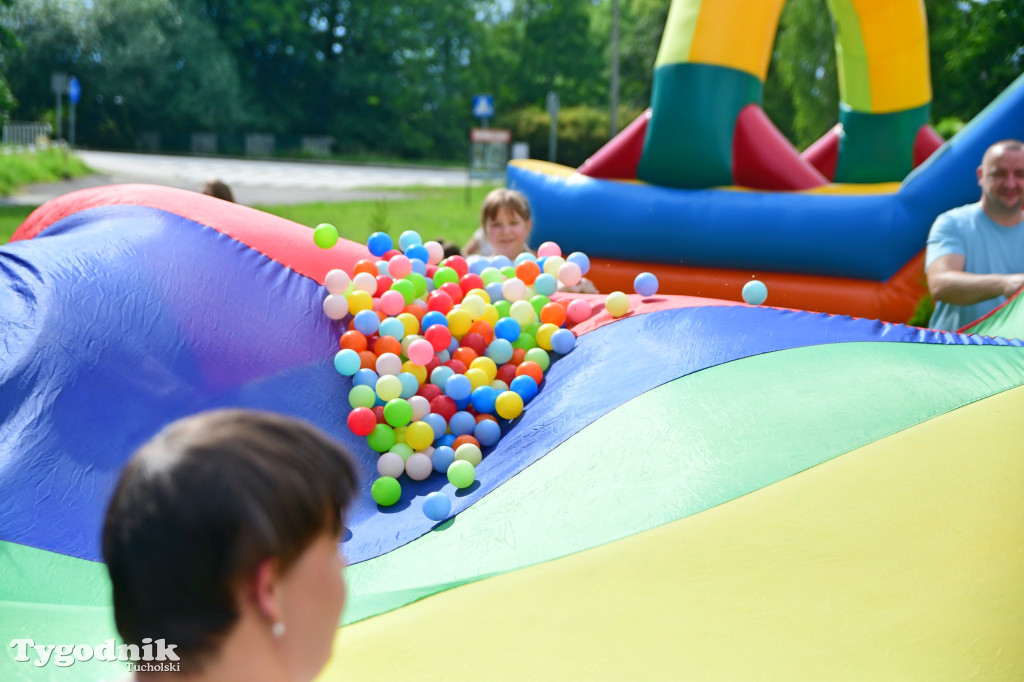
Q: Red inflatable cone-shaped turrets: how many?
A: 4